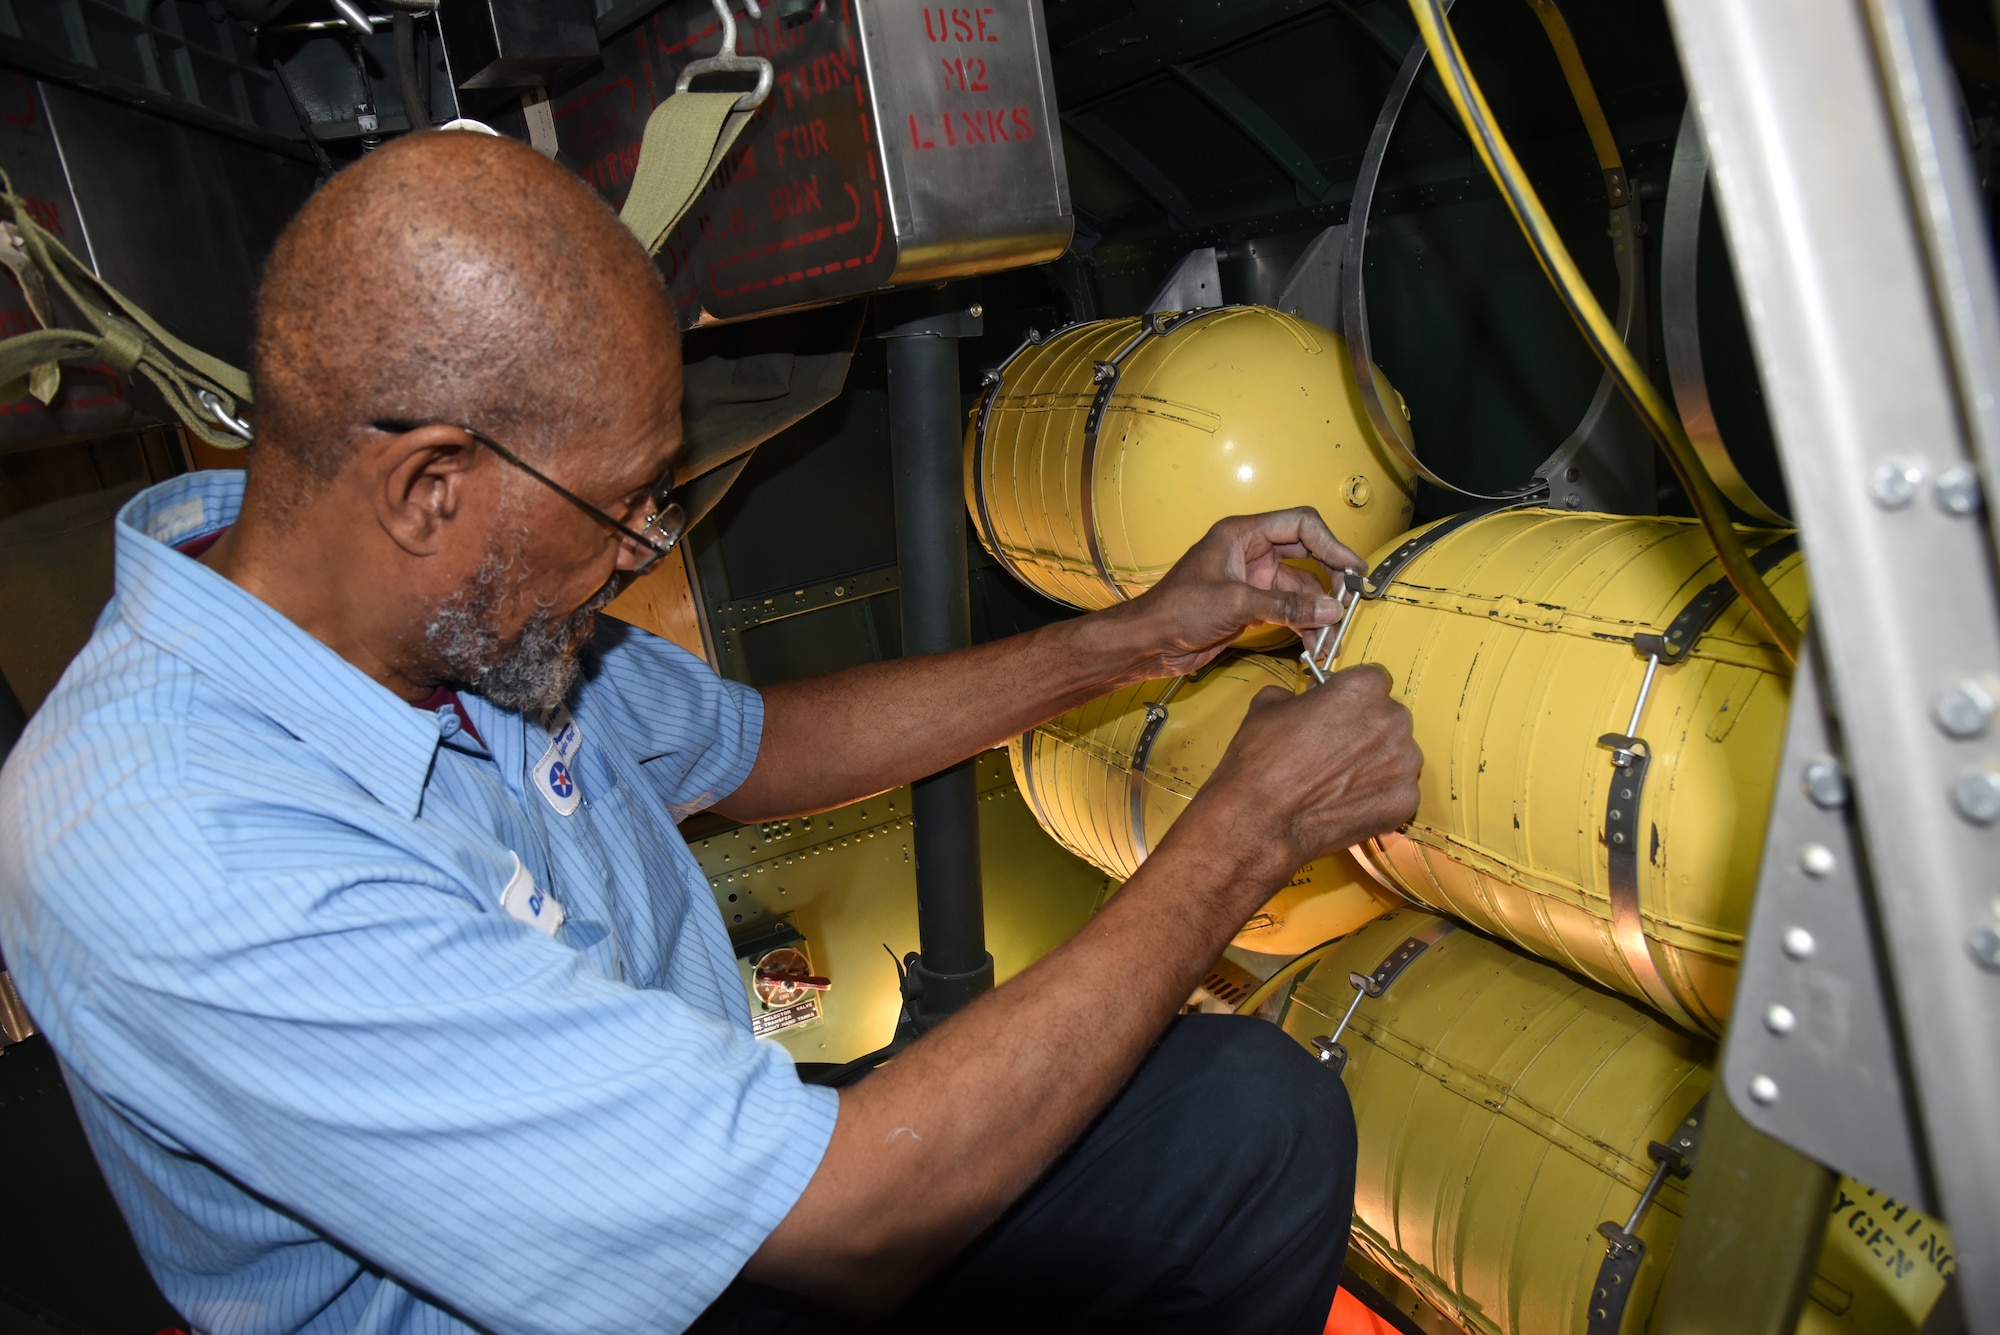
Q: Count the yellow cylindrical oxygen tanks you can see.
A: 4